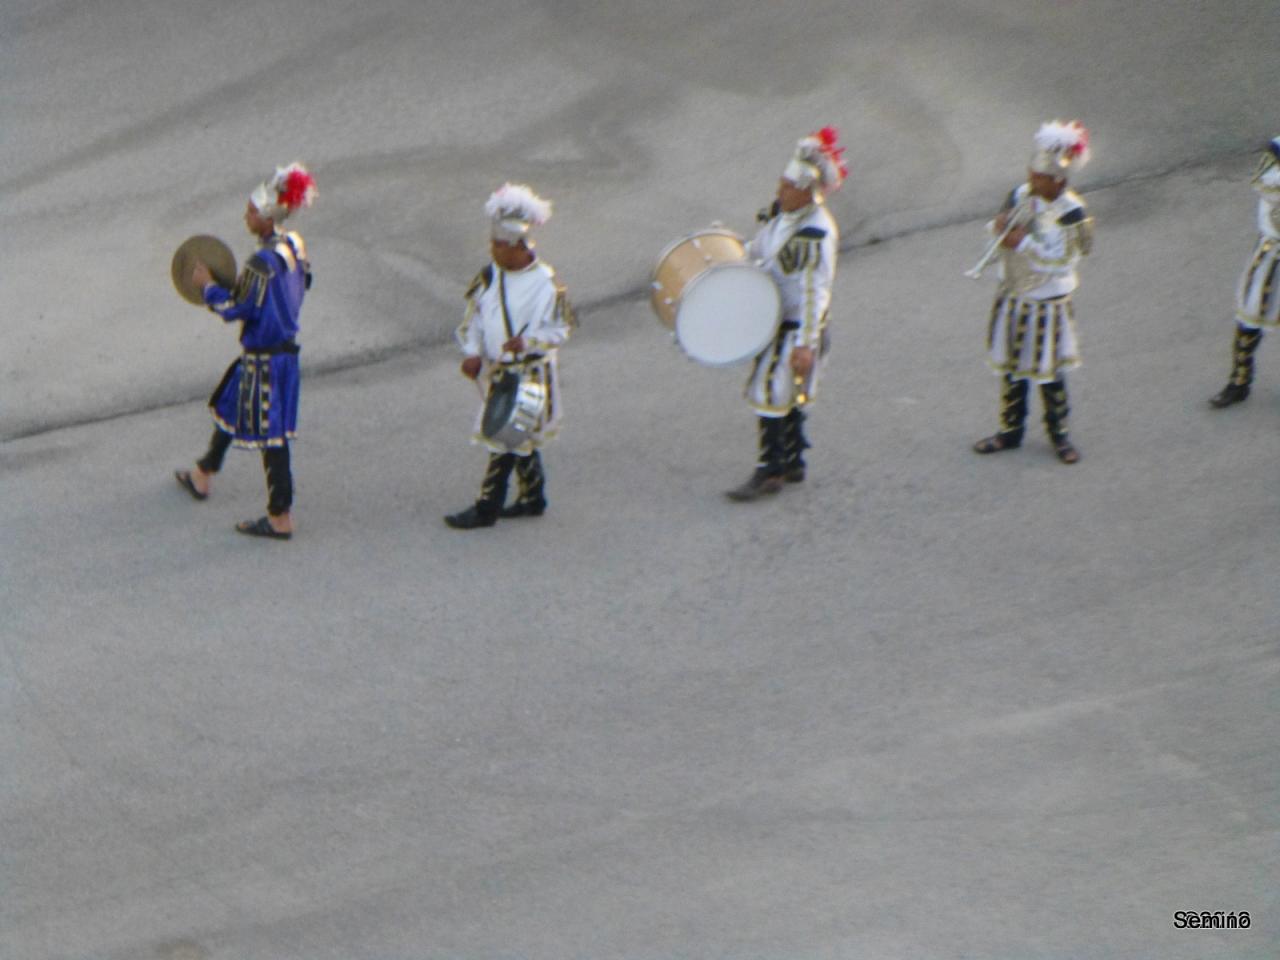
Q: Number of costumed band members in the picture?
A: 5